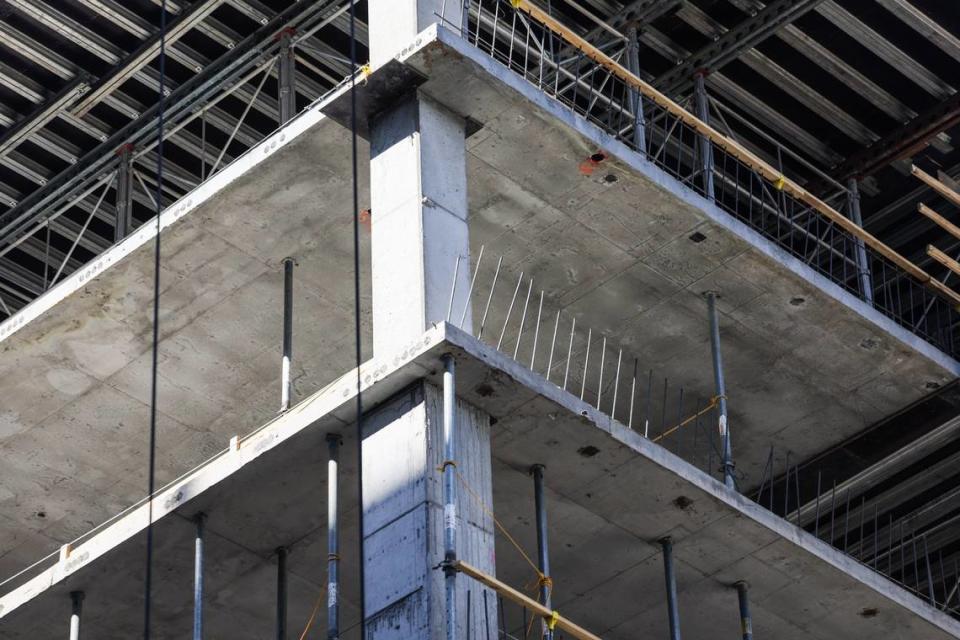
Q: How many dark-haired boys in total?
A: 0